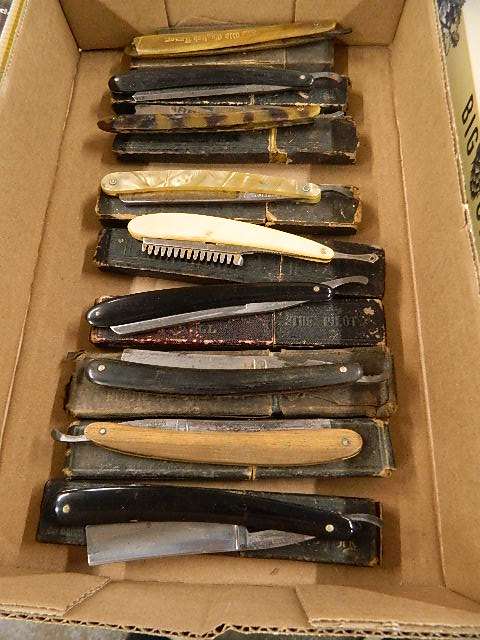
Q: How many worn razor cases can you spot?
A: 9